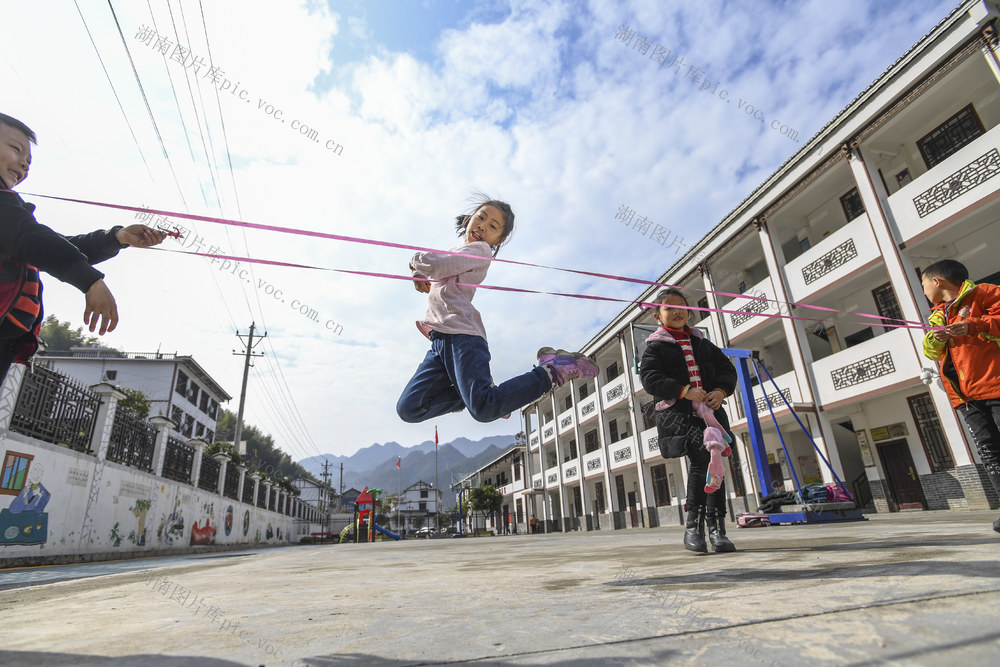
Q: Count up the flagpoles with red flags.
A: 2